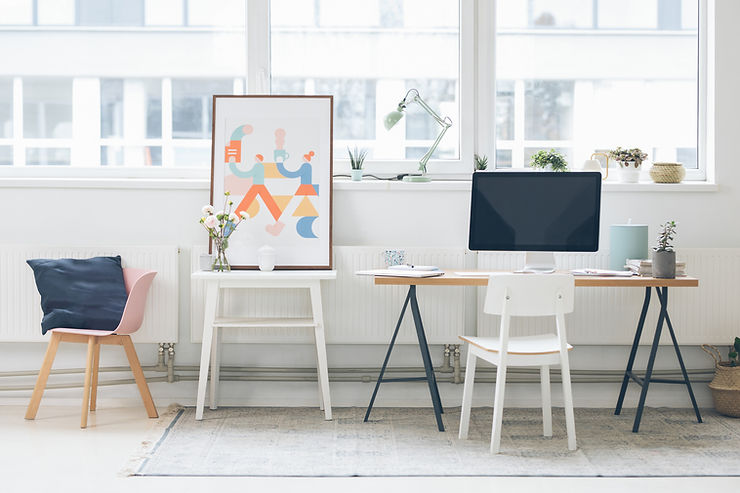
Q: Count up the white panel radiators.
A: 3